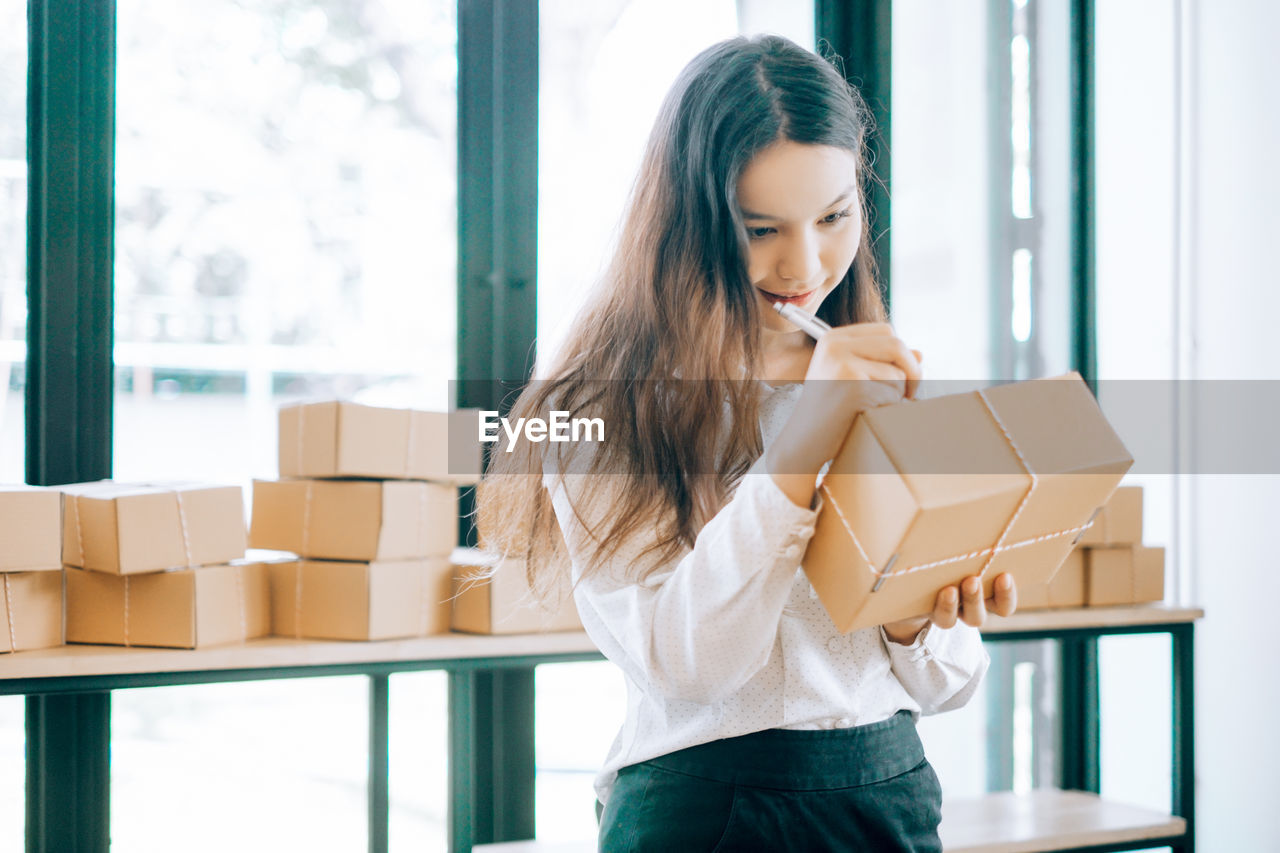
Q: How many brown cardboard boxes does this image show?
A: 12